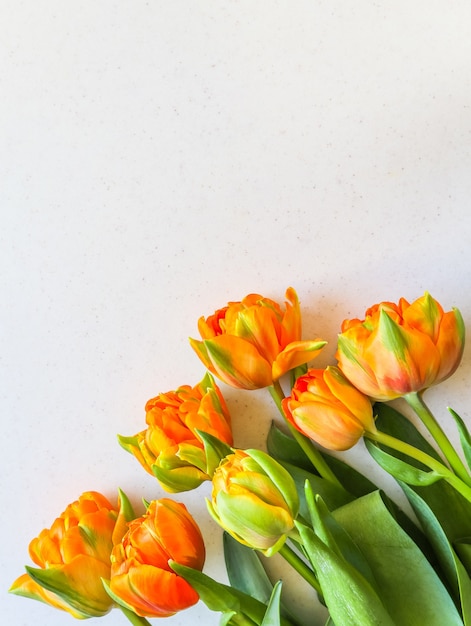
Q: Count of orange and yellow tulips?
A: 7